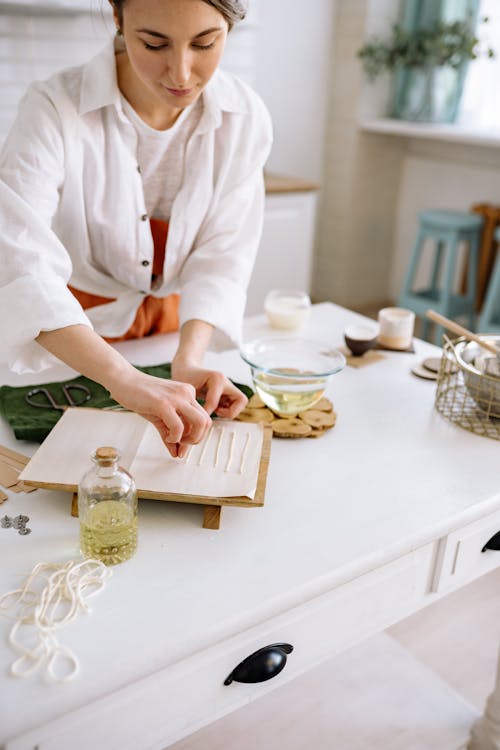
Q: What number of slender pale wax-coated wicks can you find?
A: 5